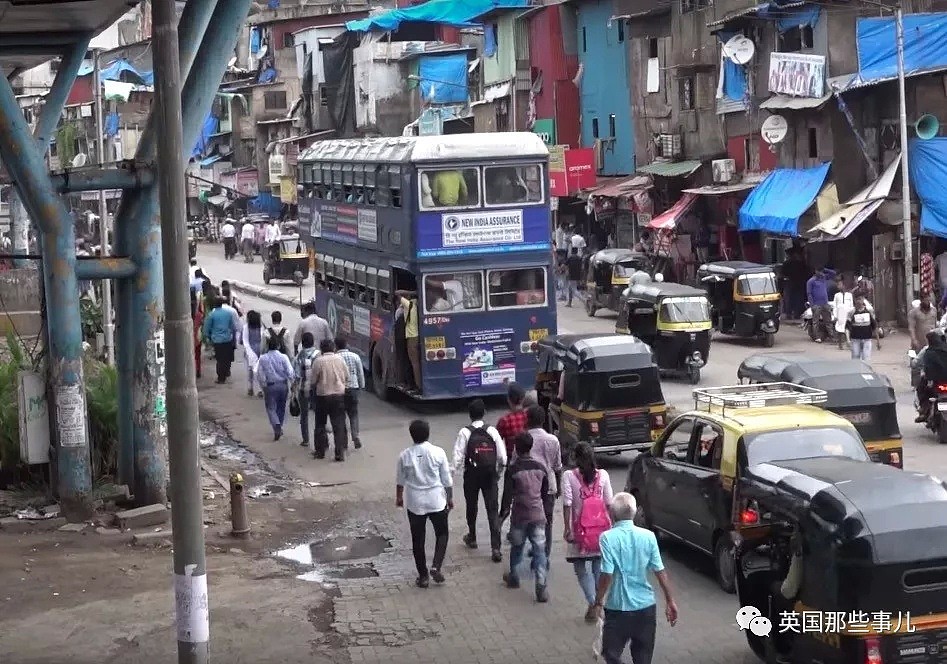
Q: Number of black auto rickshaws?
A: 7